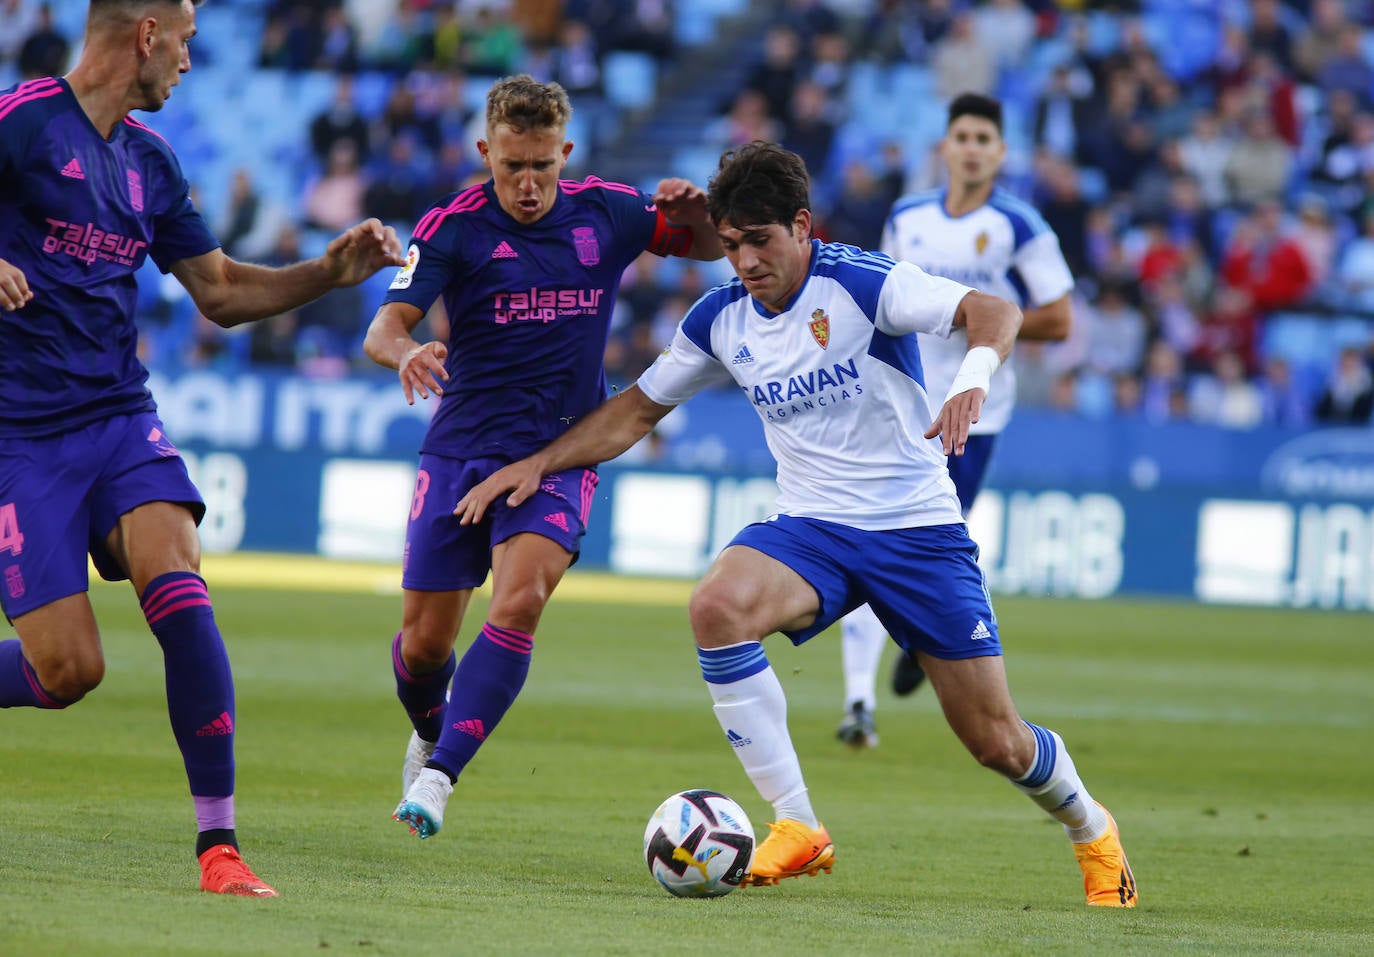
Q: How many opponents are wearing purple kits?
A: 2